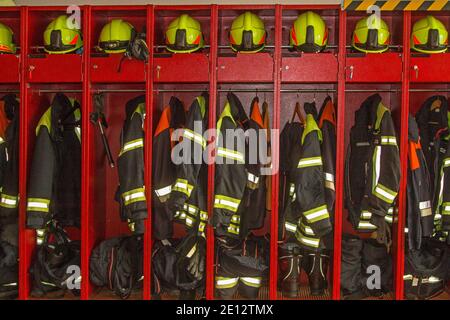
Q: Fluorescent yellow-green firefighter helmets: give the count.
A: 8